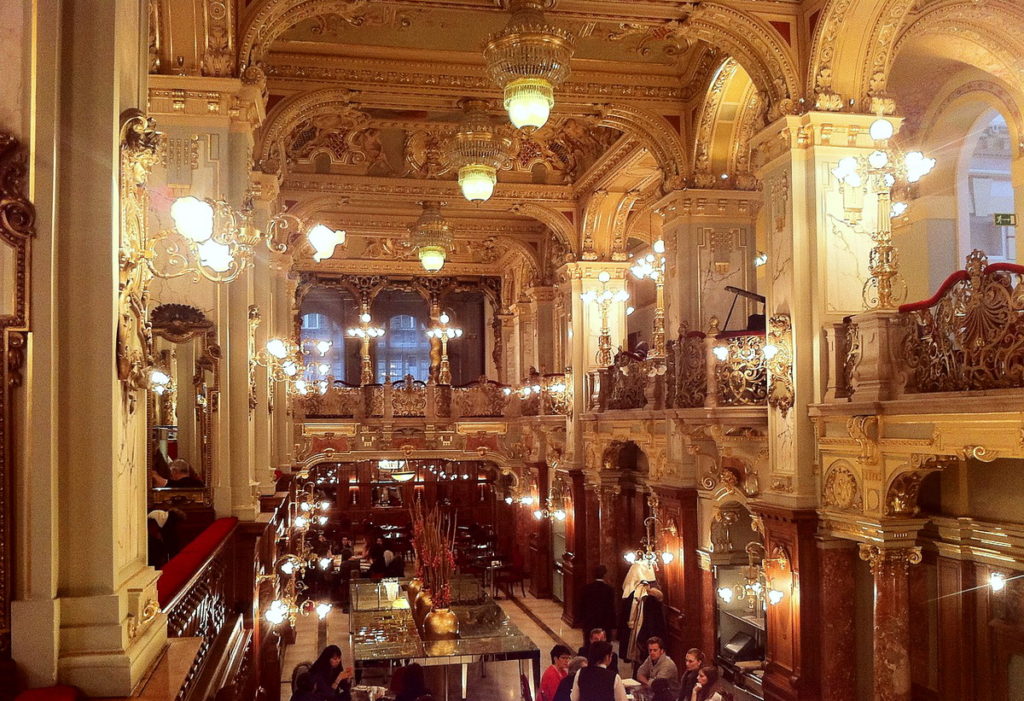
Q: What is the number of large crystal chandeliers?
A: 3